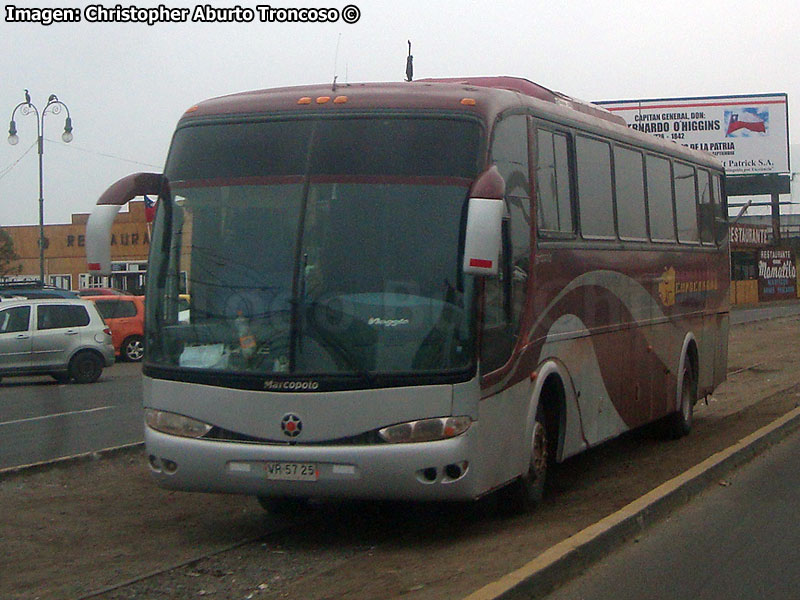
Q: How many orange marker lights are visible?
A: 5